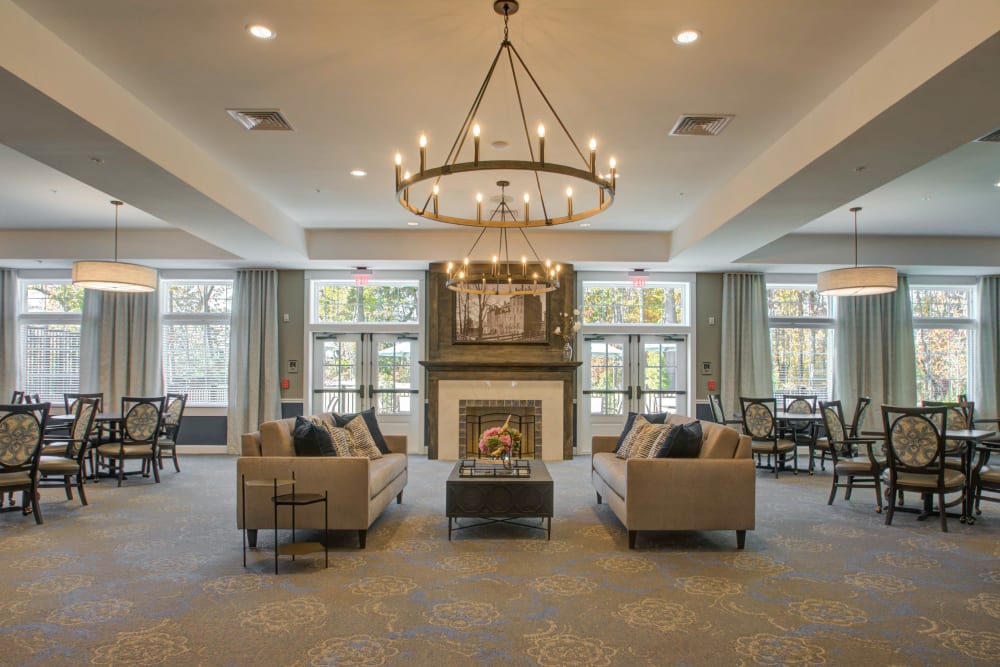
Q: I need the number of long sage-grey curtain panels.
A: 6